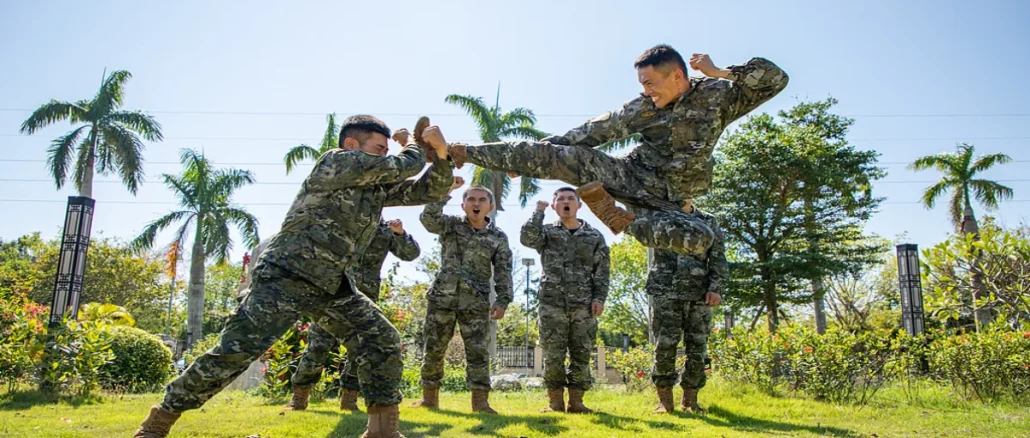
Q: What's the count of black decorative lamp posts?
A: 2